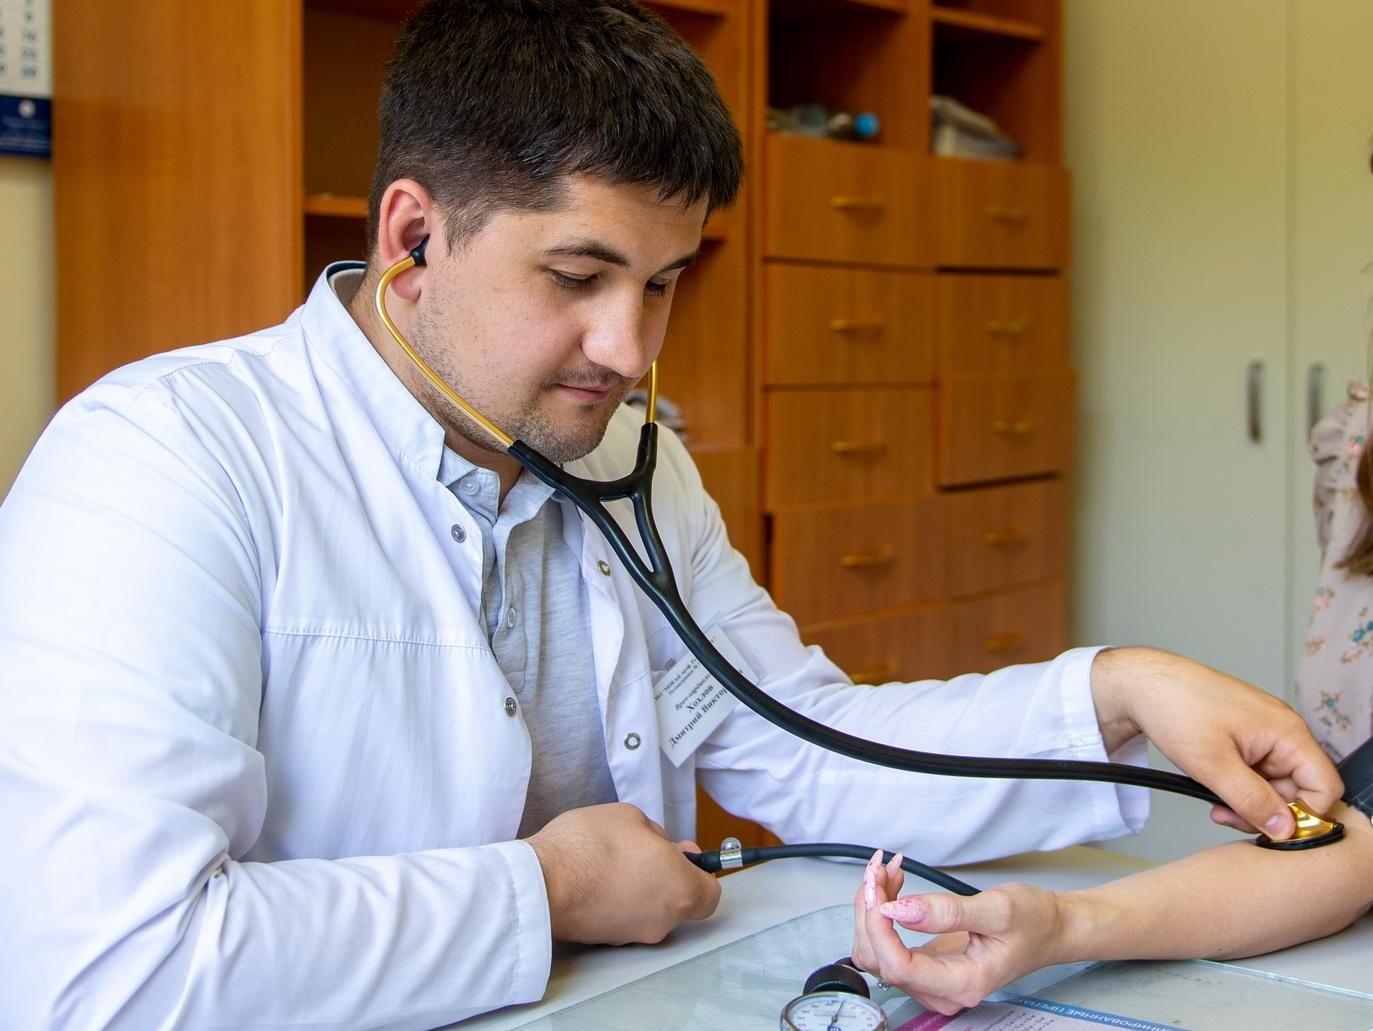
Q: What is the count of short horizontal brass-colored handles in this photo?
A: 10